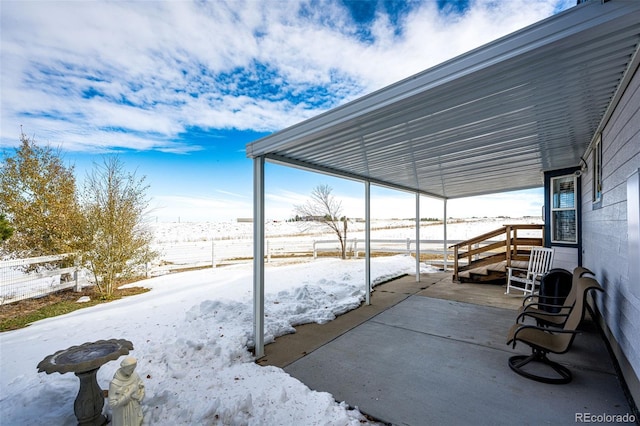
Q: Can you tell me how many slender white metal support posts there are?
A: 4